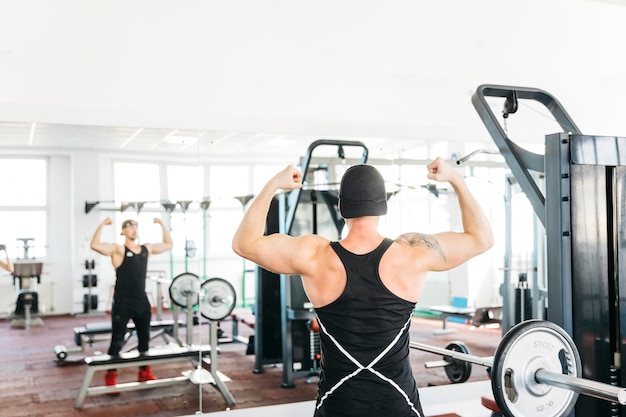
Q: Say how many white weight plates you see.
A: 3